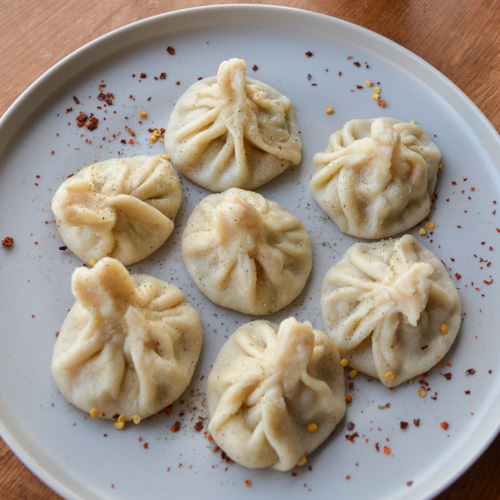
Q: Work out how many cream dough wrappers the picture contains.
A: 7